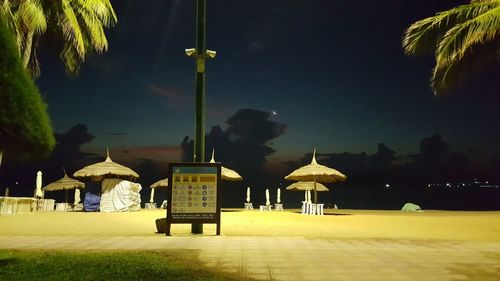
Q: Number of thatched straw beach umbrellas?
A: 6